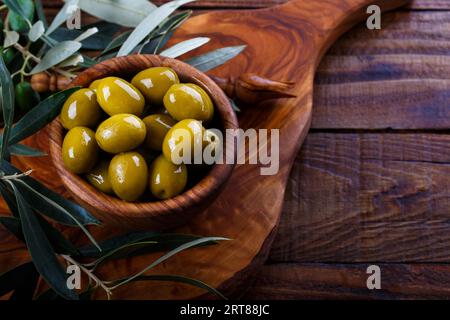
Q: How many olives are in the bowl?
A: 13